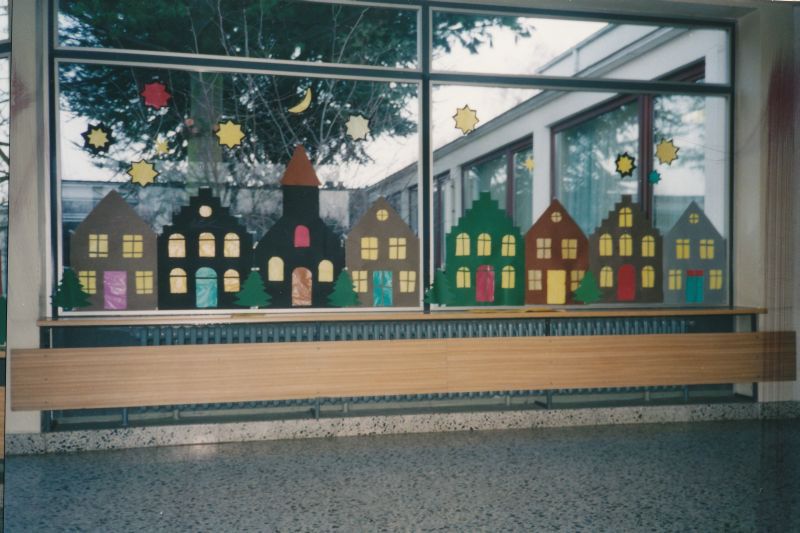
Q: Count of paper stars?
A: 11